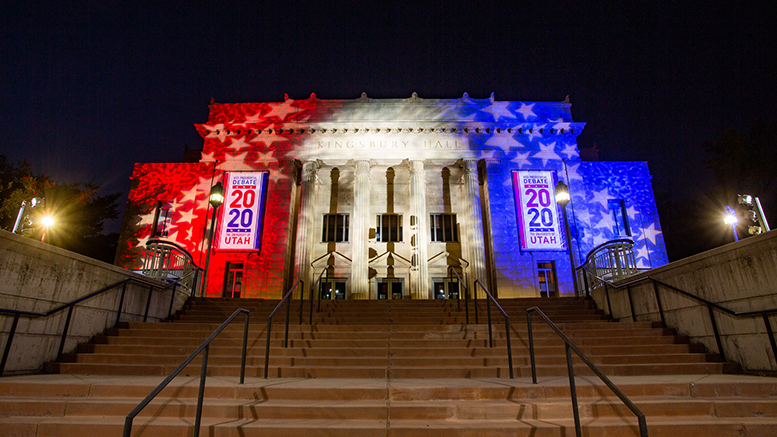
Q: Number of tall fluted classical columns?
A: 4